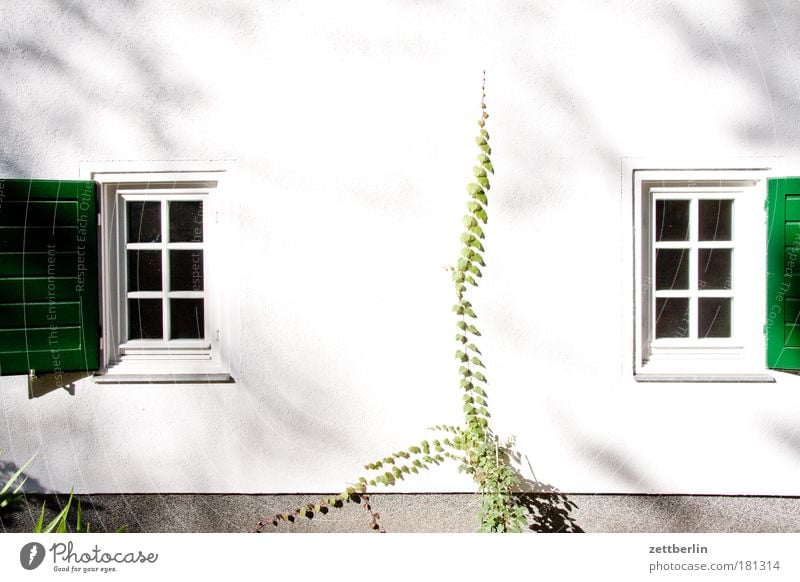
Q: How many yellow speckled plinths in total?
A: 0